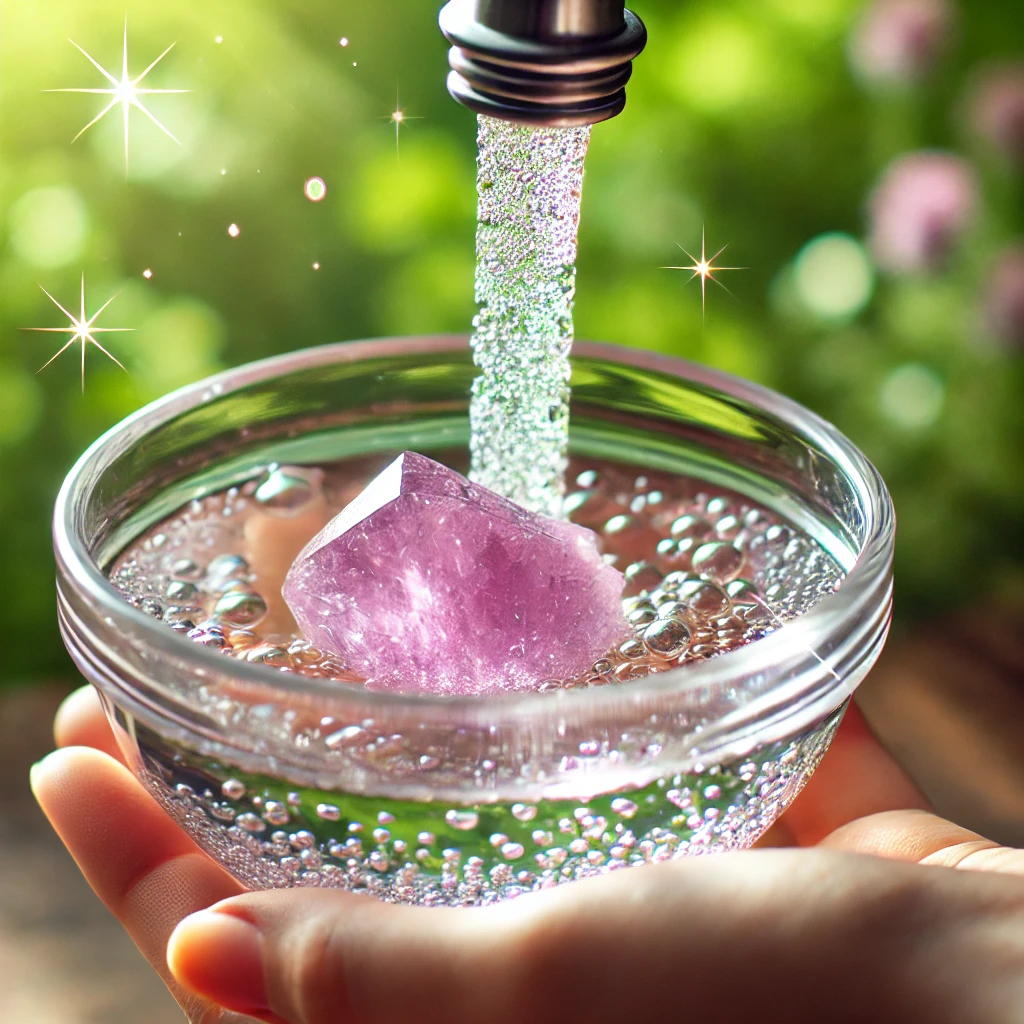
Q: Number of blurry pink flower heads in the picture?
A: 4